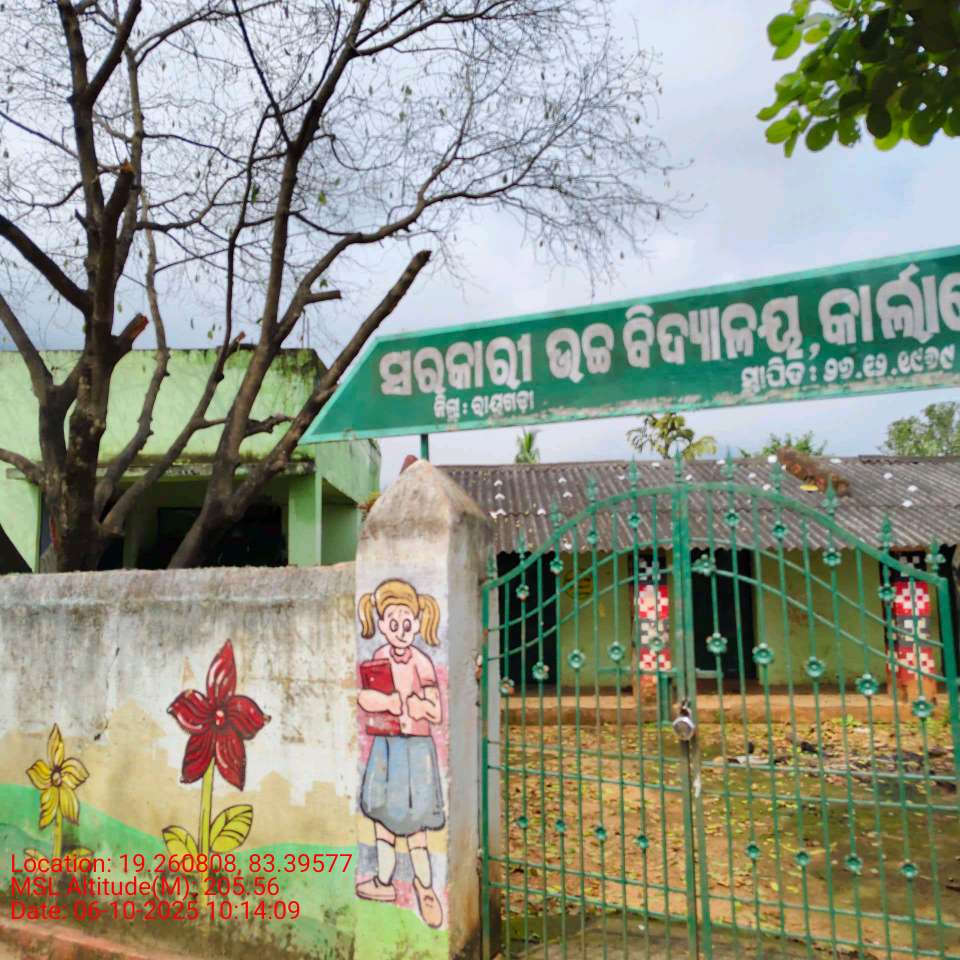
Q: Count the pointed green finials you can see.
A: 11